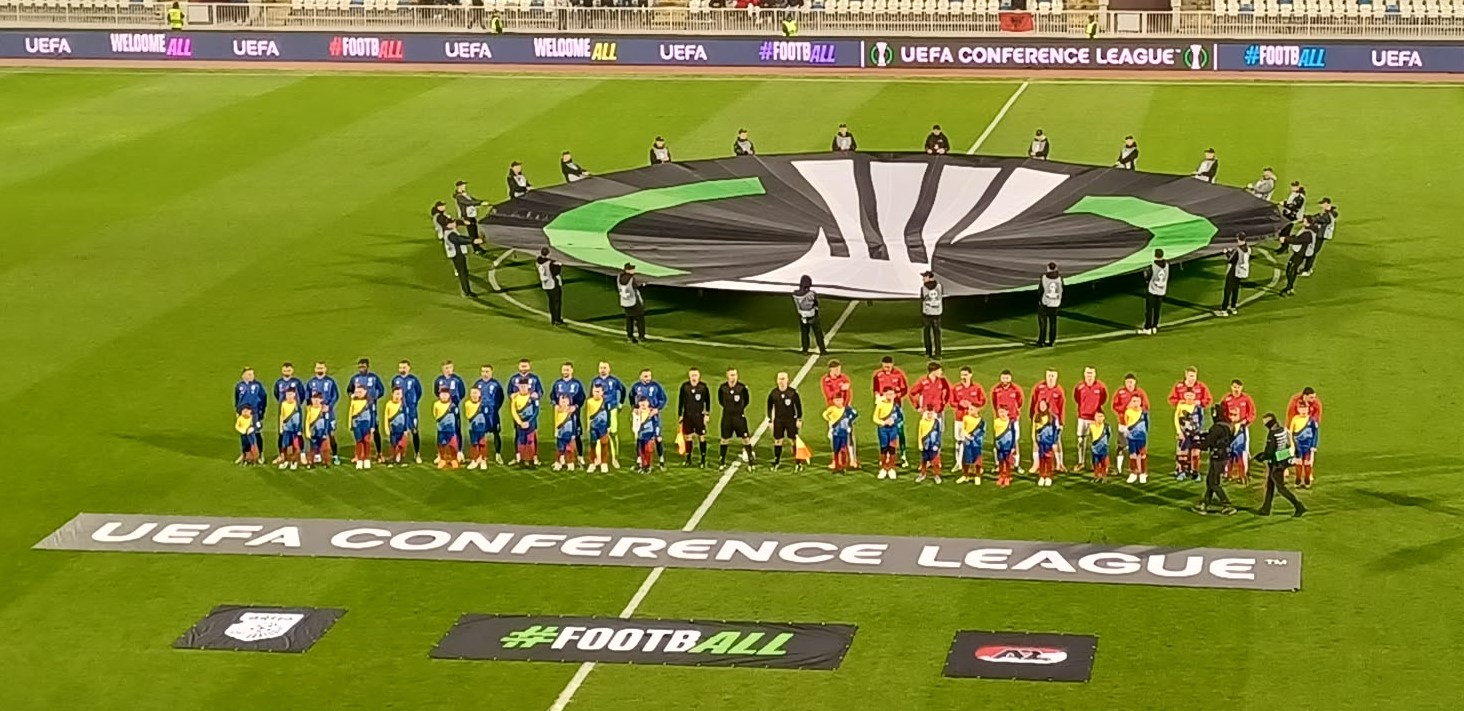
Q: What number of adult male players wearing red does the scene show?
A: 11